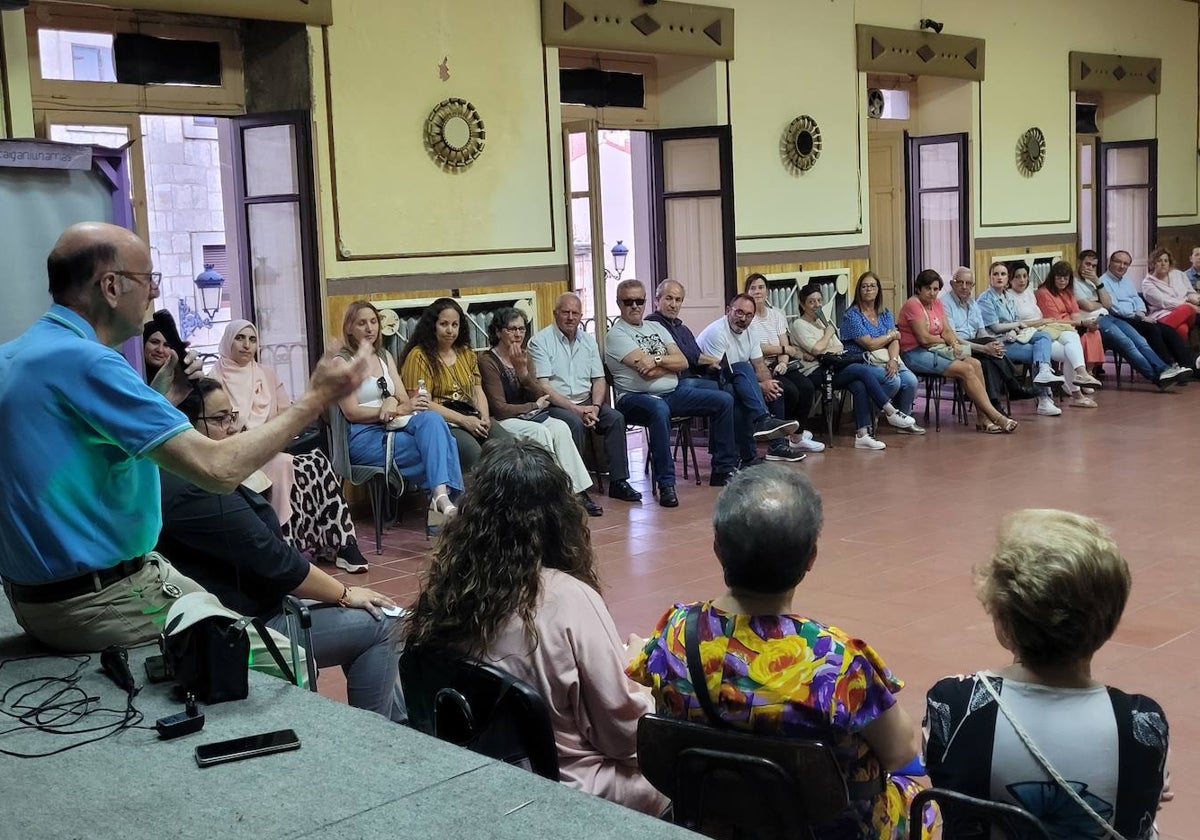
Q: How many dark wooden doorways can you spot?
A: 4